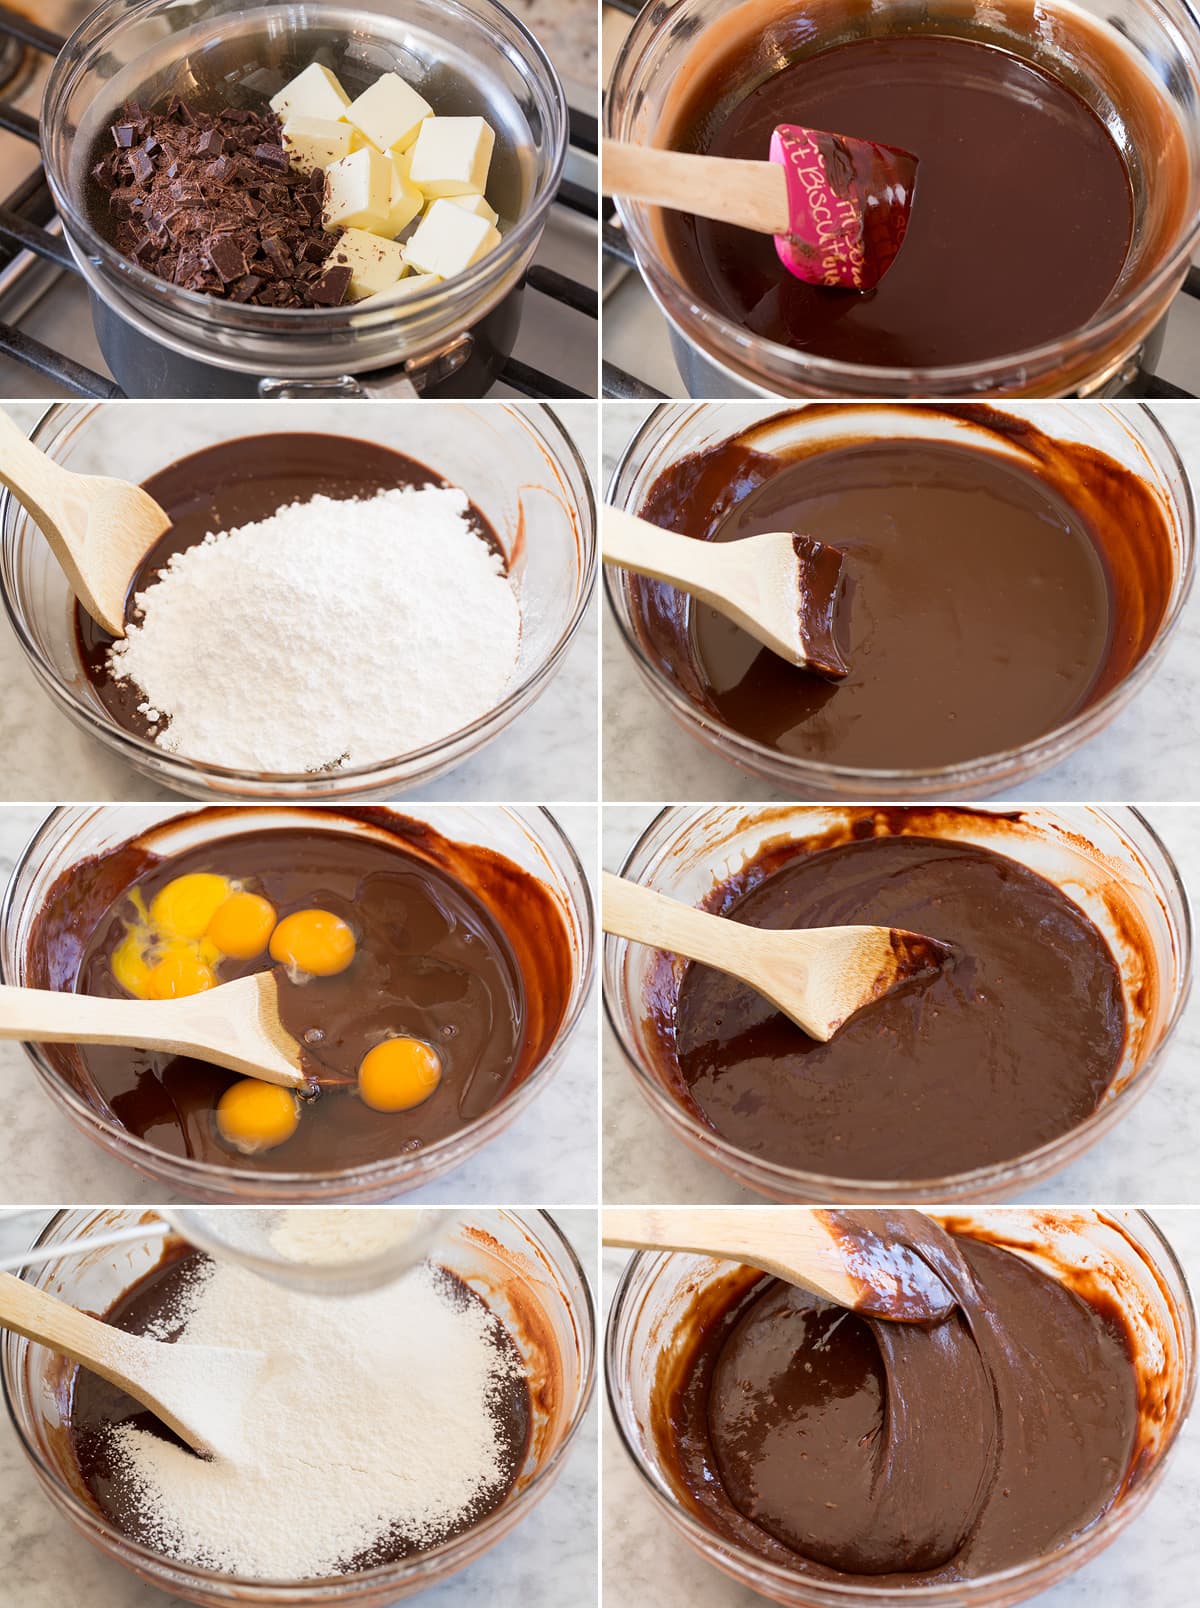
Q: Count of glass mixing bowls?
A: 8